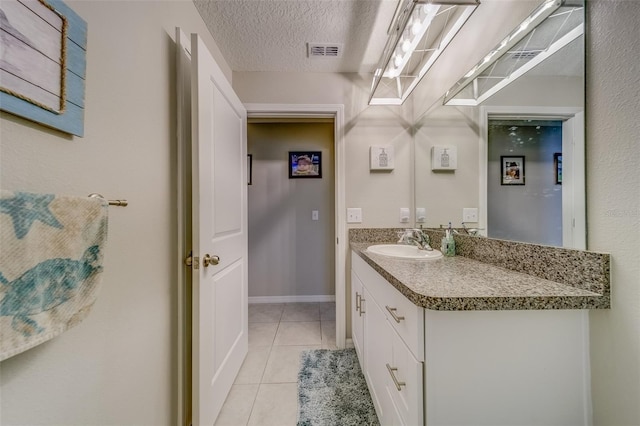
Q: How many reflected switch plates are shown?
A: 2